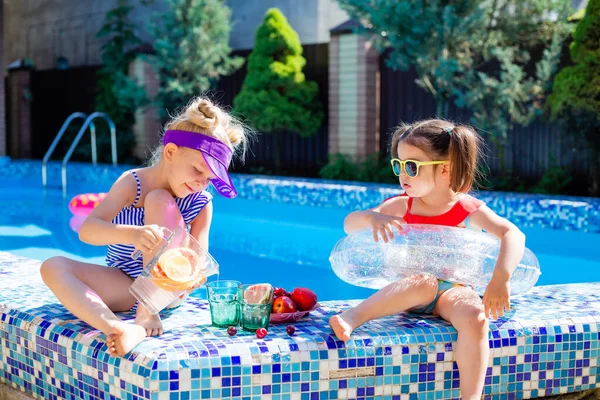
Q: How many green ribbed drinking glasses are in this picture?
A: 2